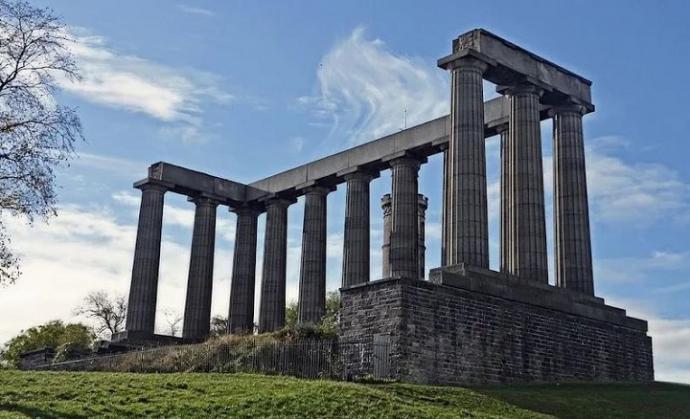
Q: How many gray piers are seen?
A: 12